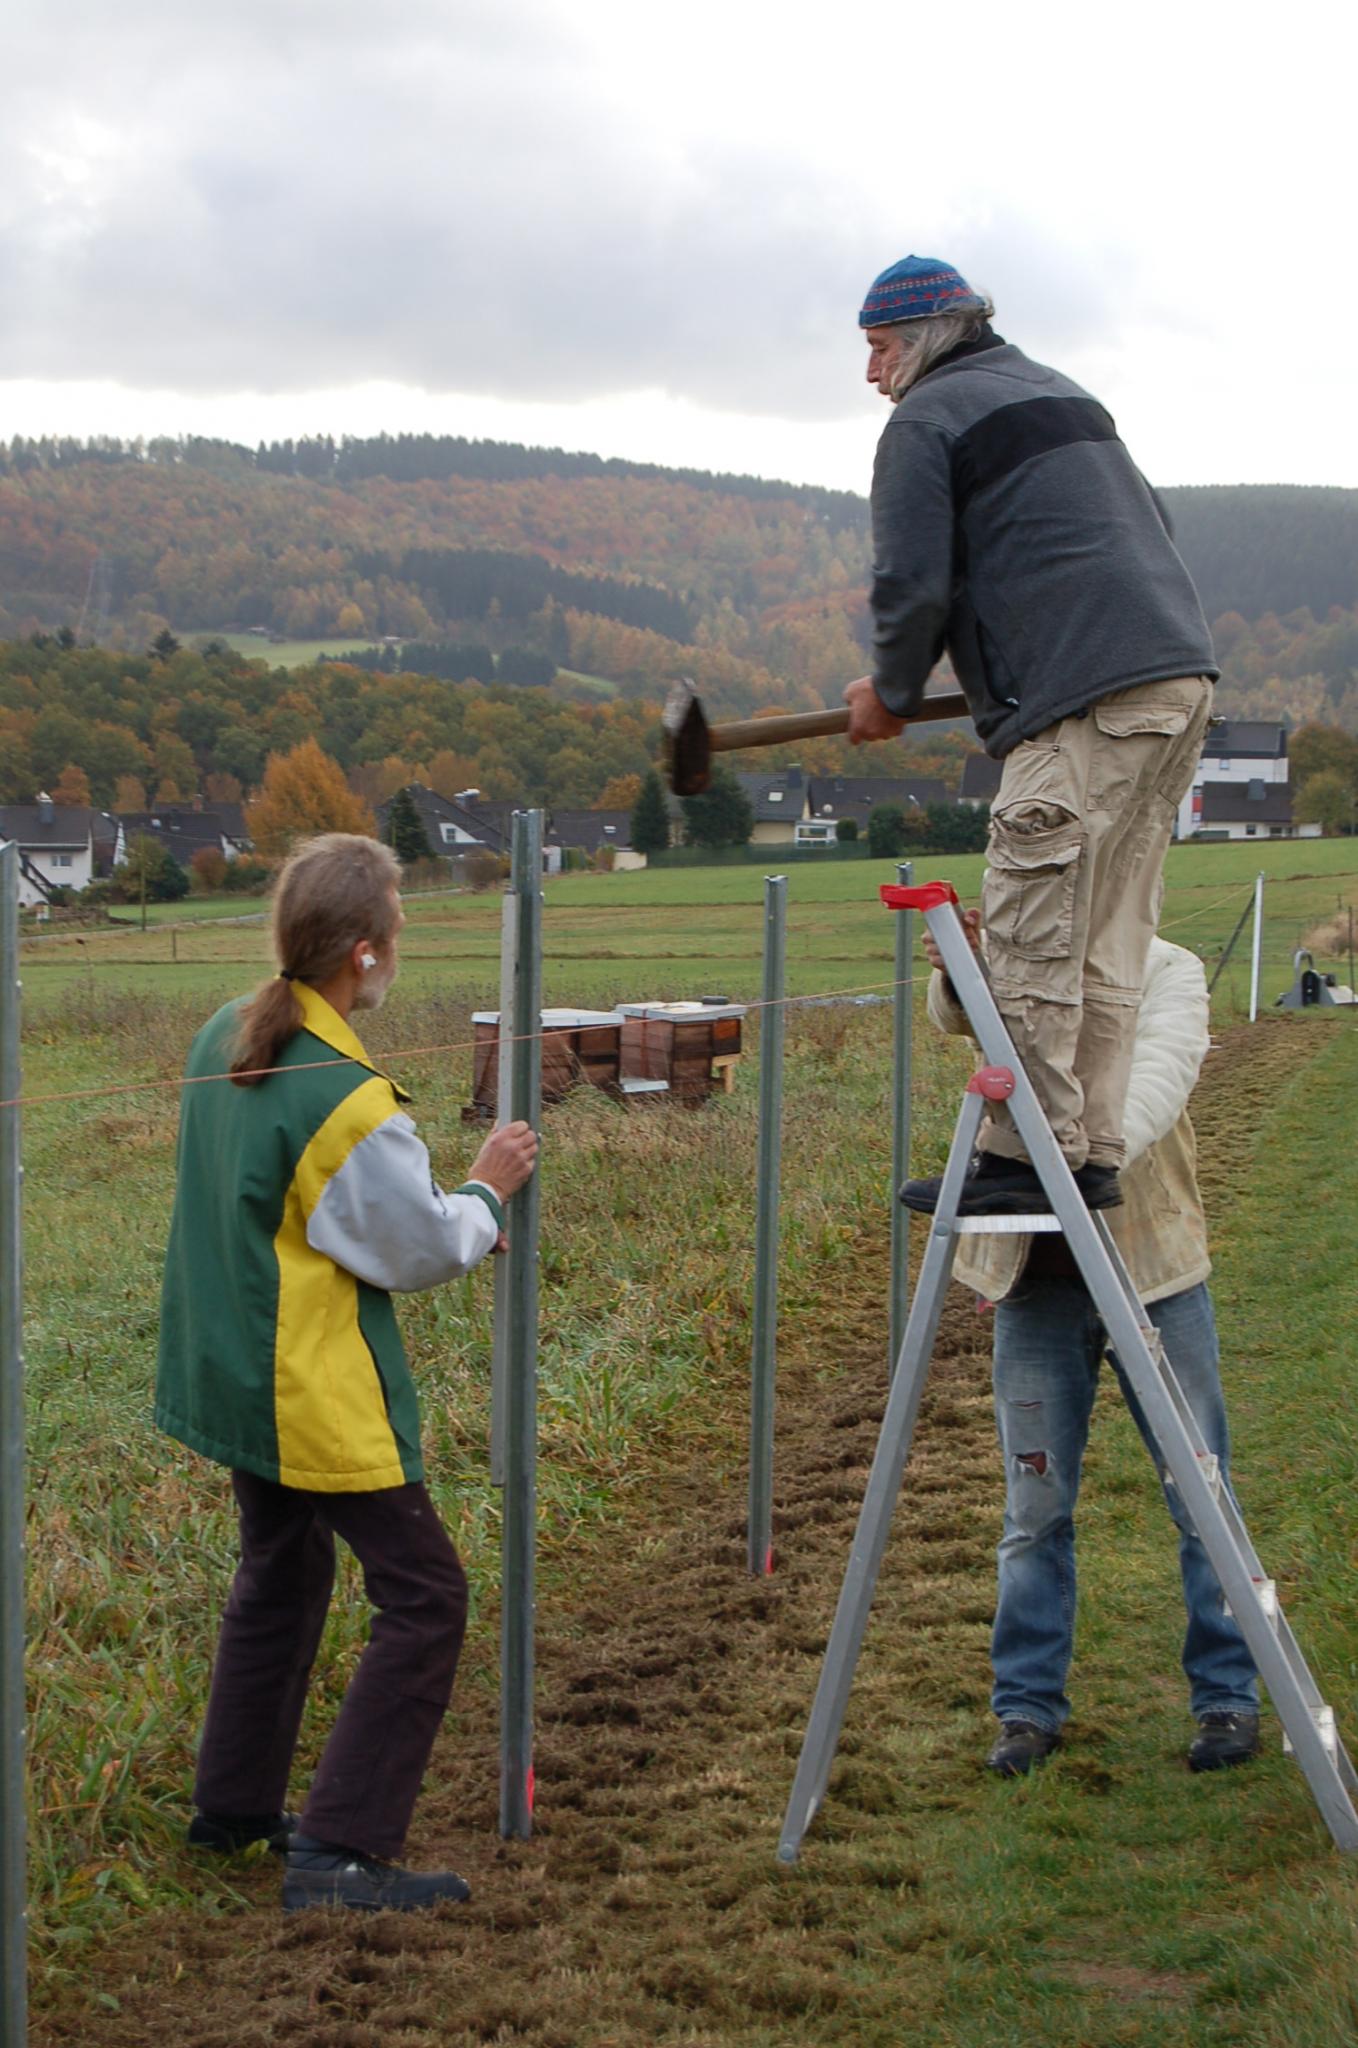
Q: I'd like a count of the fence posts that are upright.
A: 5